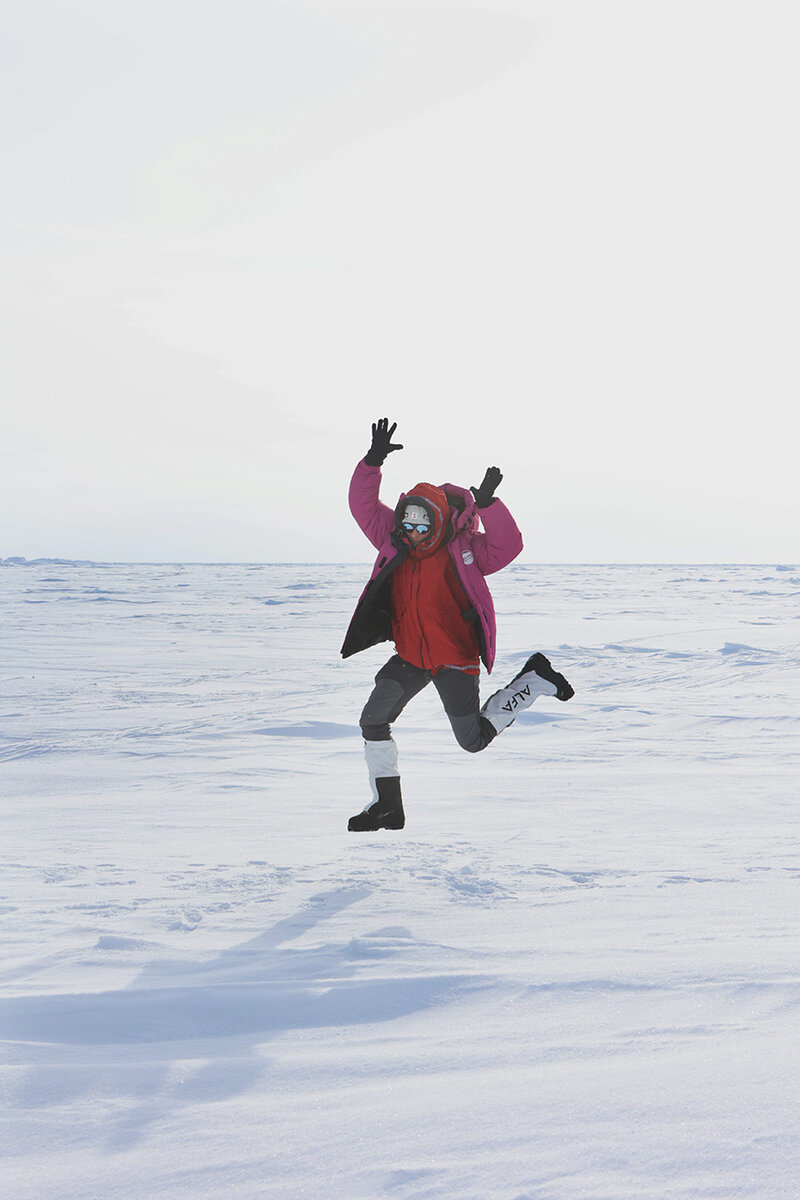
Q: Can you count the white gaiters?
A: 2